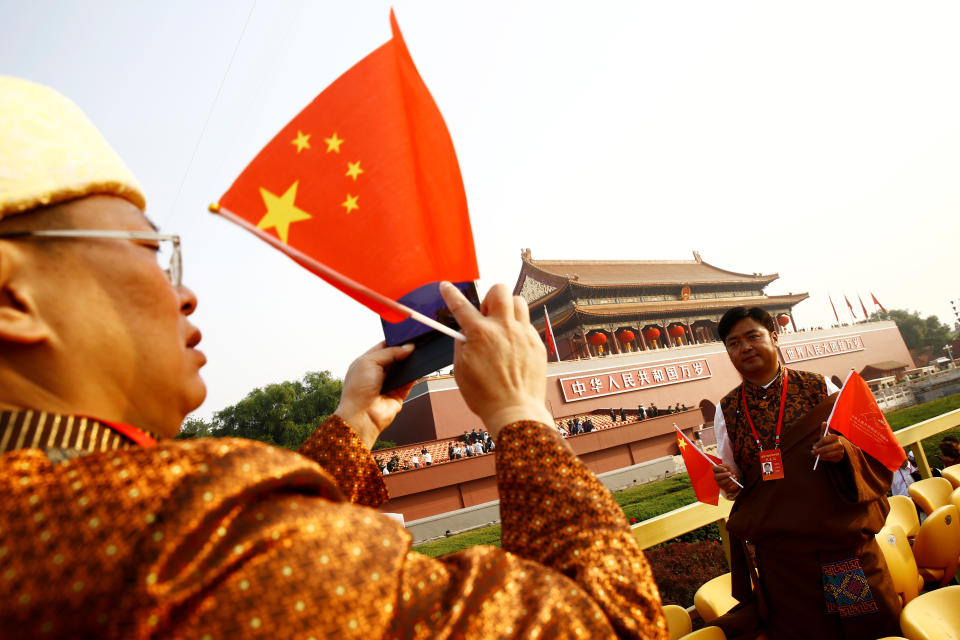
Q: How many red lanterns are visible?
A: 5